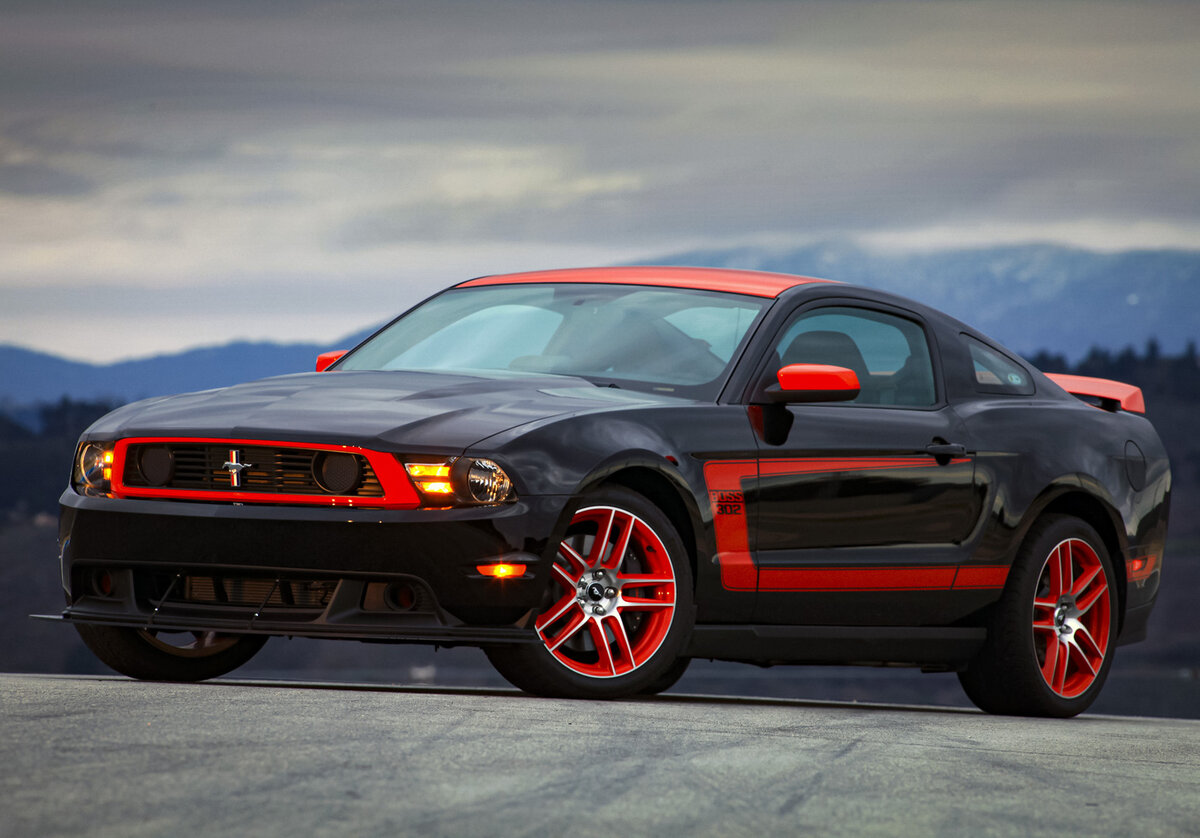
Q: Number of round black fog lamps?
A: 2